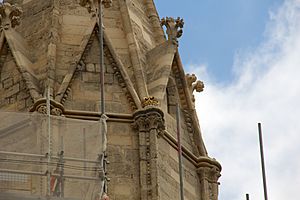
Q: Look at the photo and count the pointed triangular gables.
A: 3